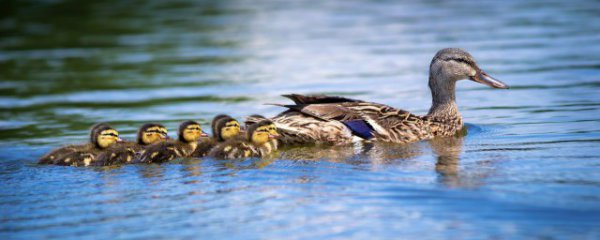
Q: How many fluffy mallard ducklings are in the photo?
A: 5